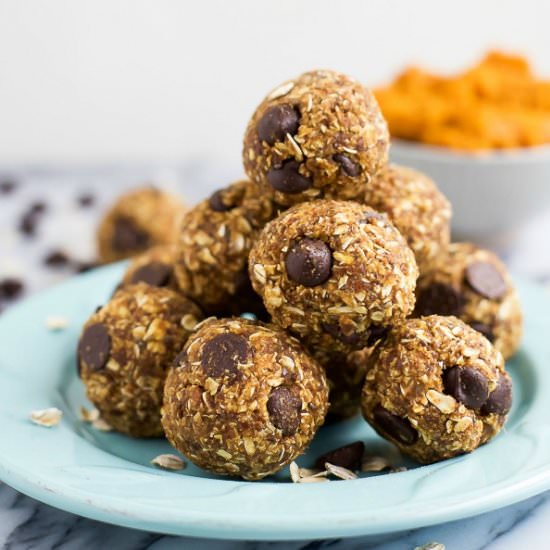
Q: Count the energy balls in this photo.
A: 11